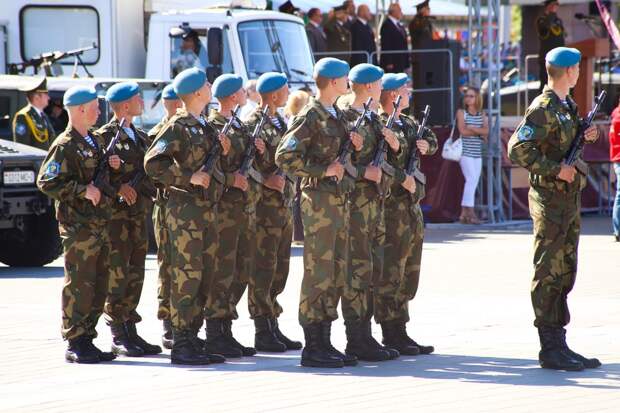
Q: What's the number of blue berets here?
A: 10